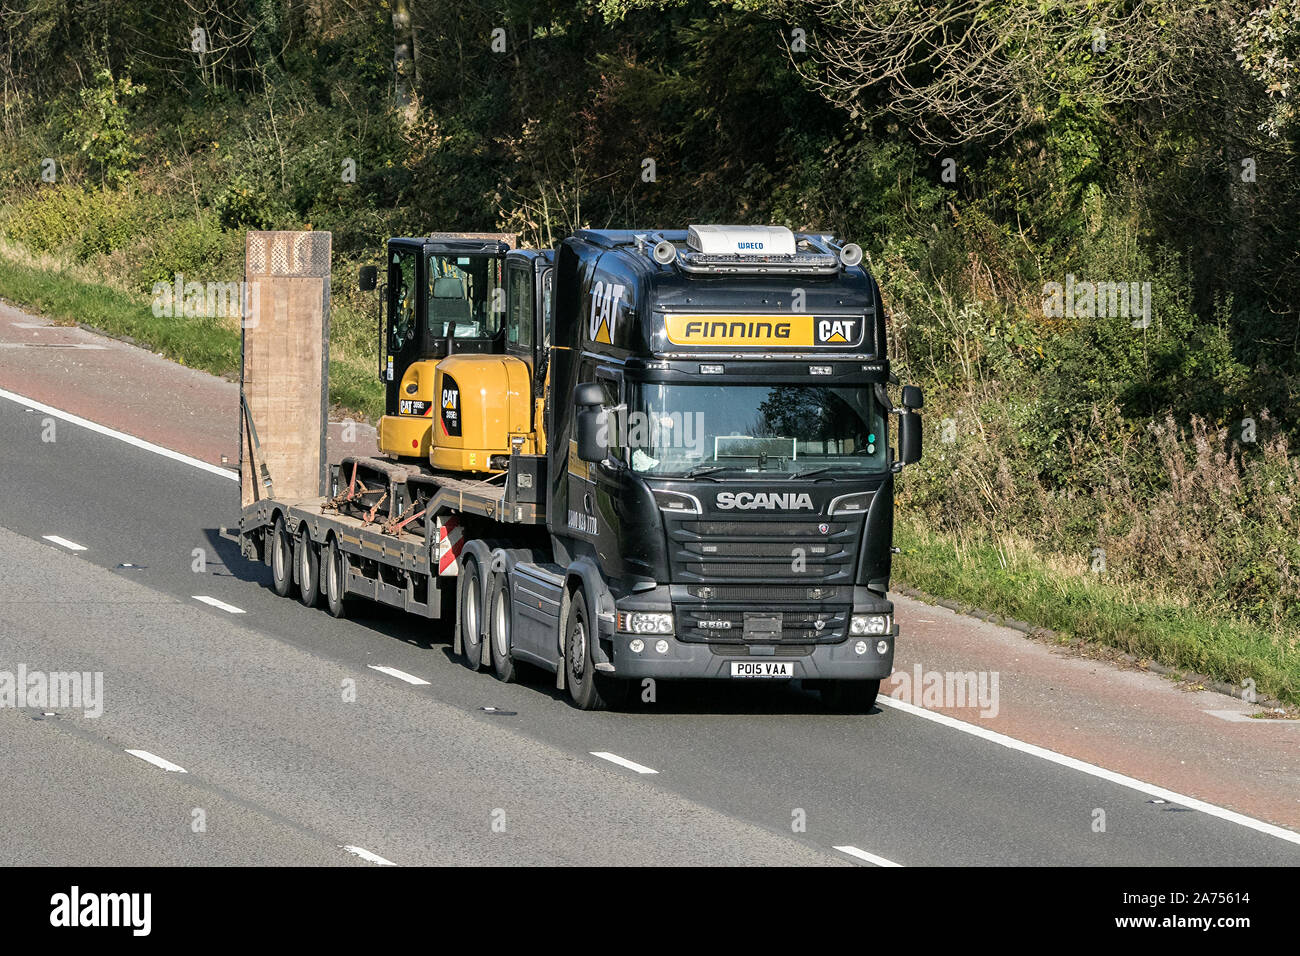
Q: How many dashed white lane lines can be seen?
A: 7